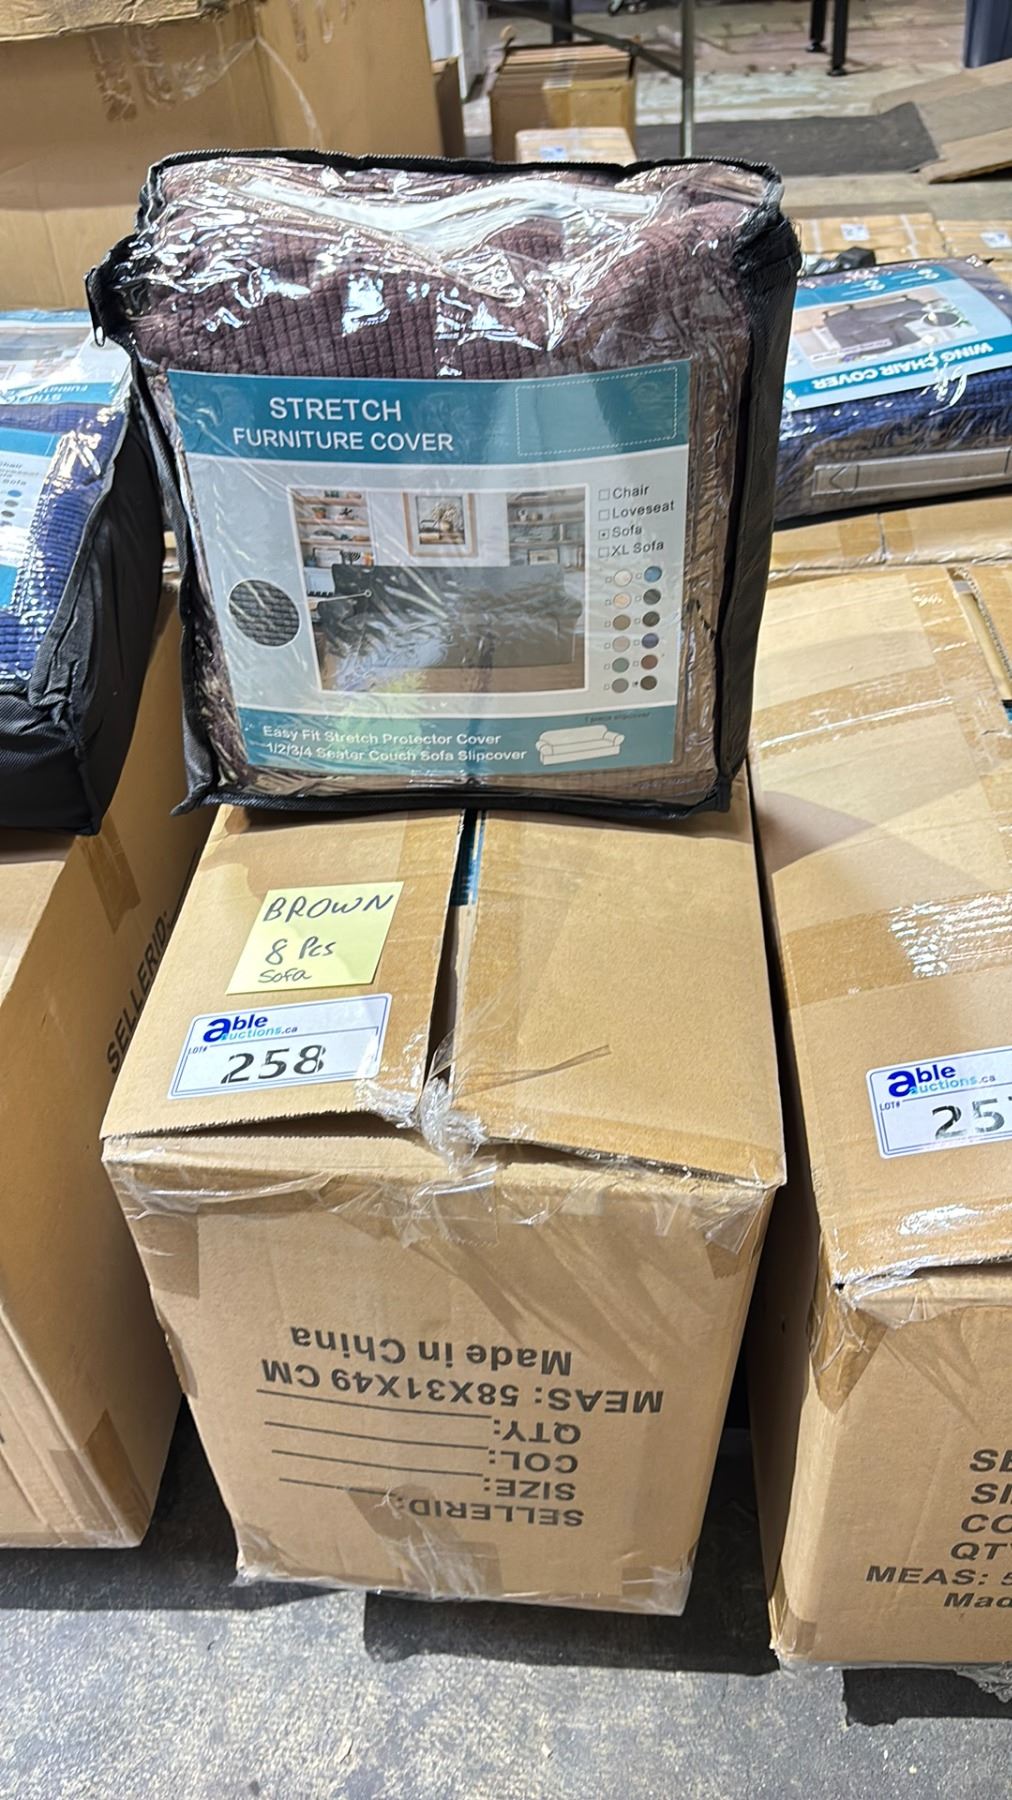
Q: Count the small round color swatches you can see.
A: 12